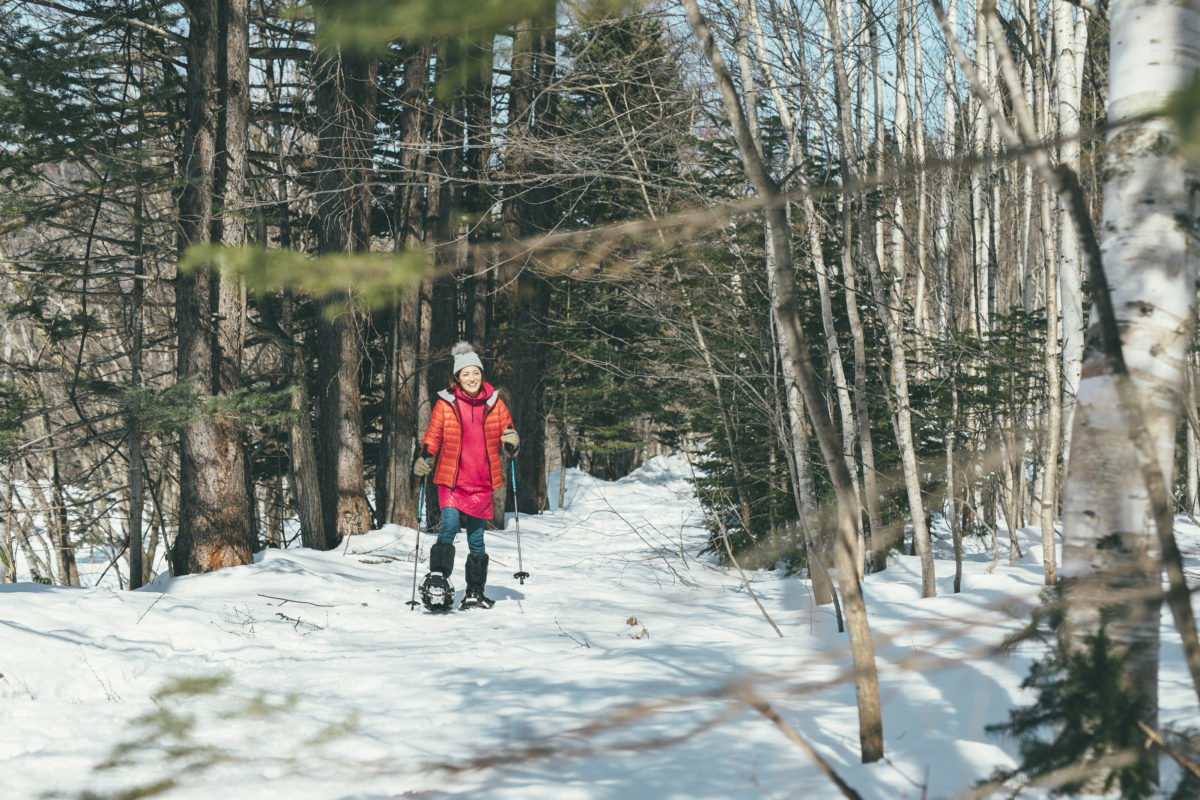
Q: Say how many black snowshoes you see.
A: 2